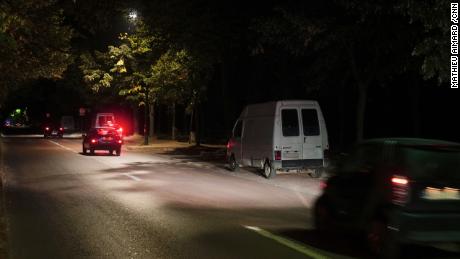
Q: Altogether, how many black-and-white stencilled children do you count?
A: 0